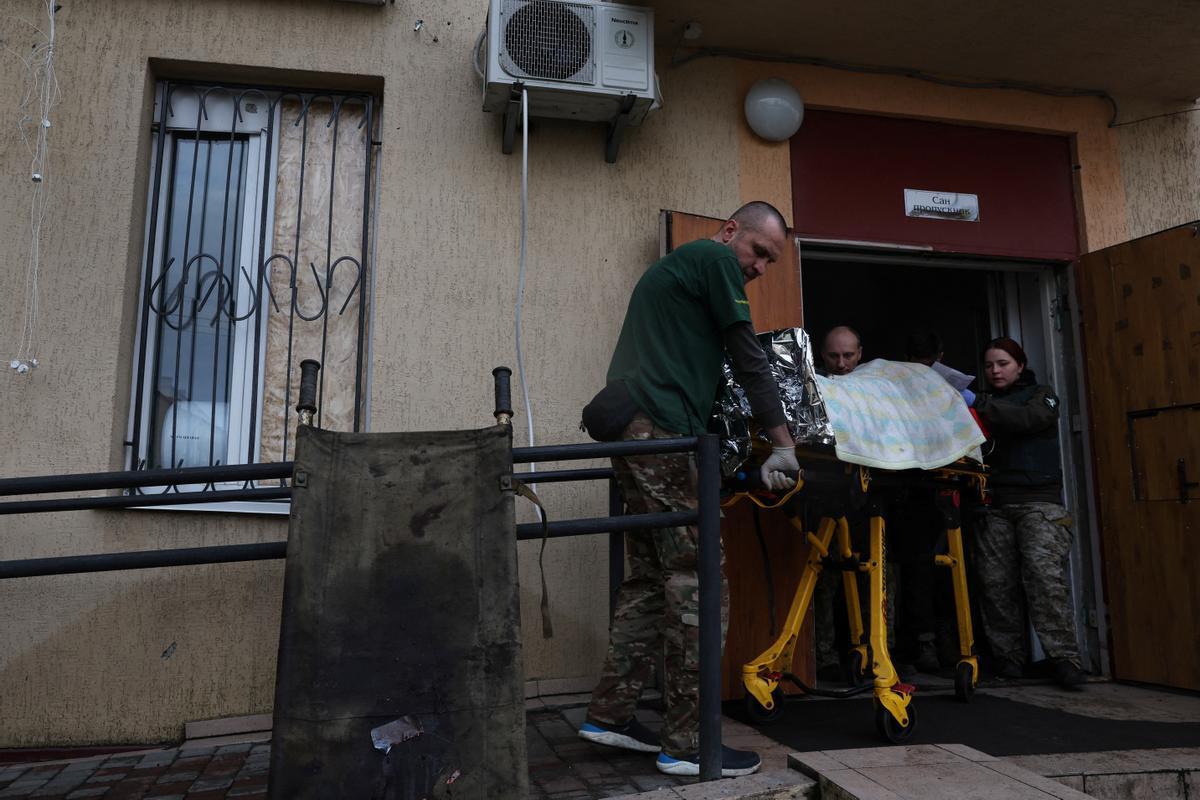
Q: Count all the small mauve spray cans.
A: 0